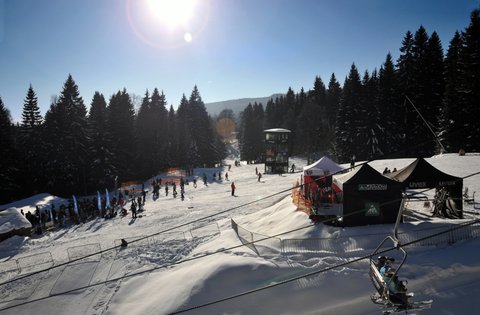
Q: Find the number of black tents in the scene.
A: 2